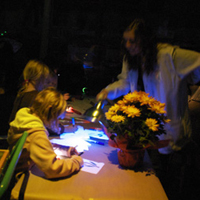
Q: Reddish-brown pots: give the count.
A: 1